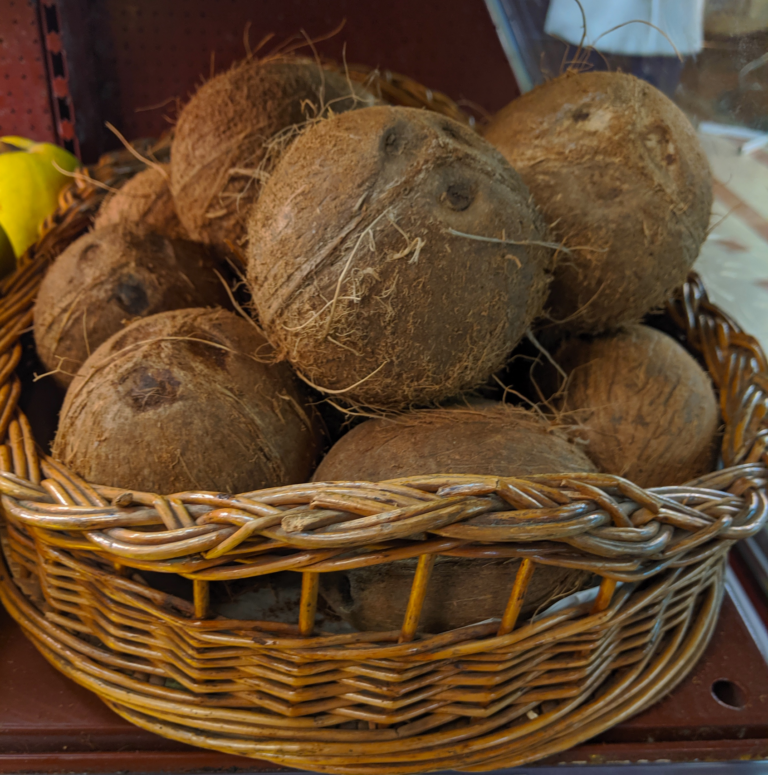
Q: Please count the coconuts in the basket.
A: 8